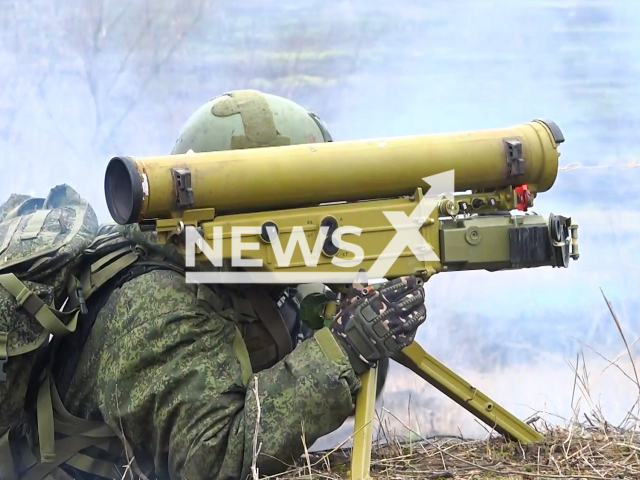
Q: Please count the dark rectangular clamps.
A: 2